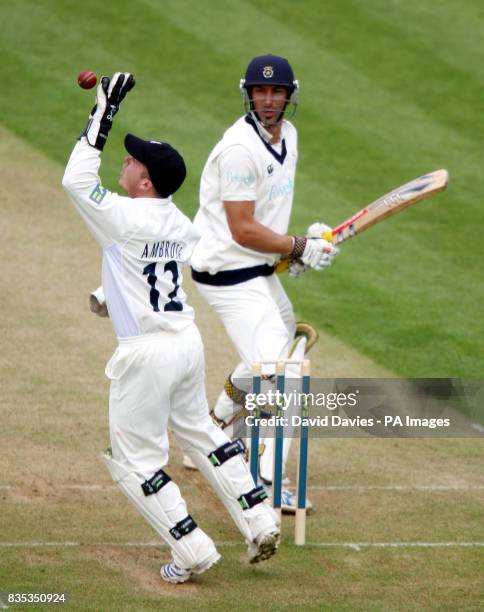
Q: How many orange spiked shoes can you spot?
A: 0